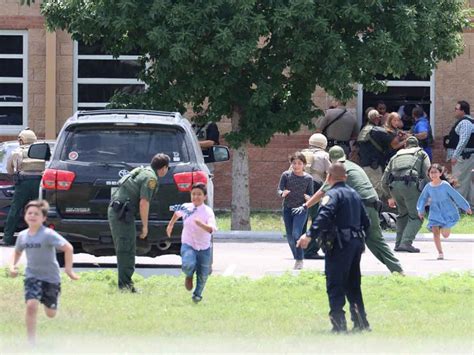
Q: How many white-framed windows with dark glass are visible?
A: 3